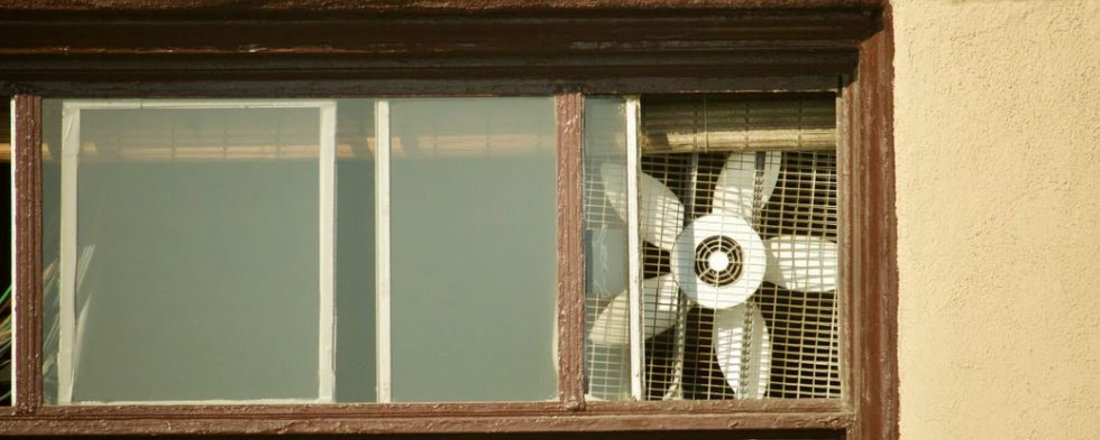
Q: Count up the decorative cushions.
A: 0